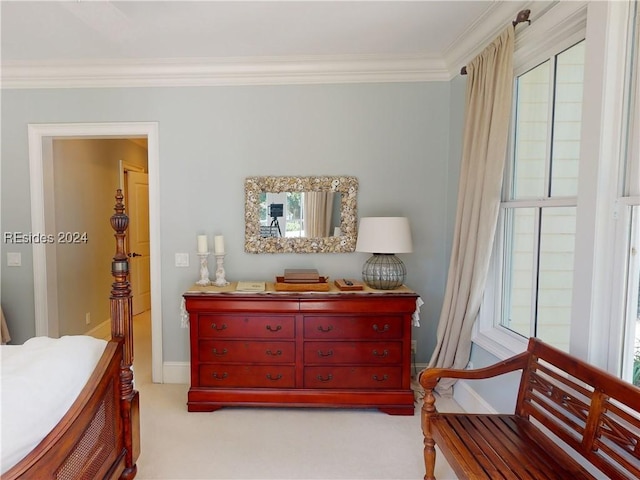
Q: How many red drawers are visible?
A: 6